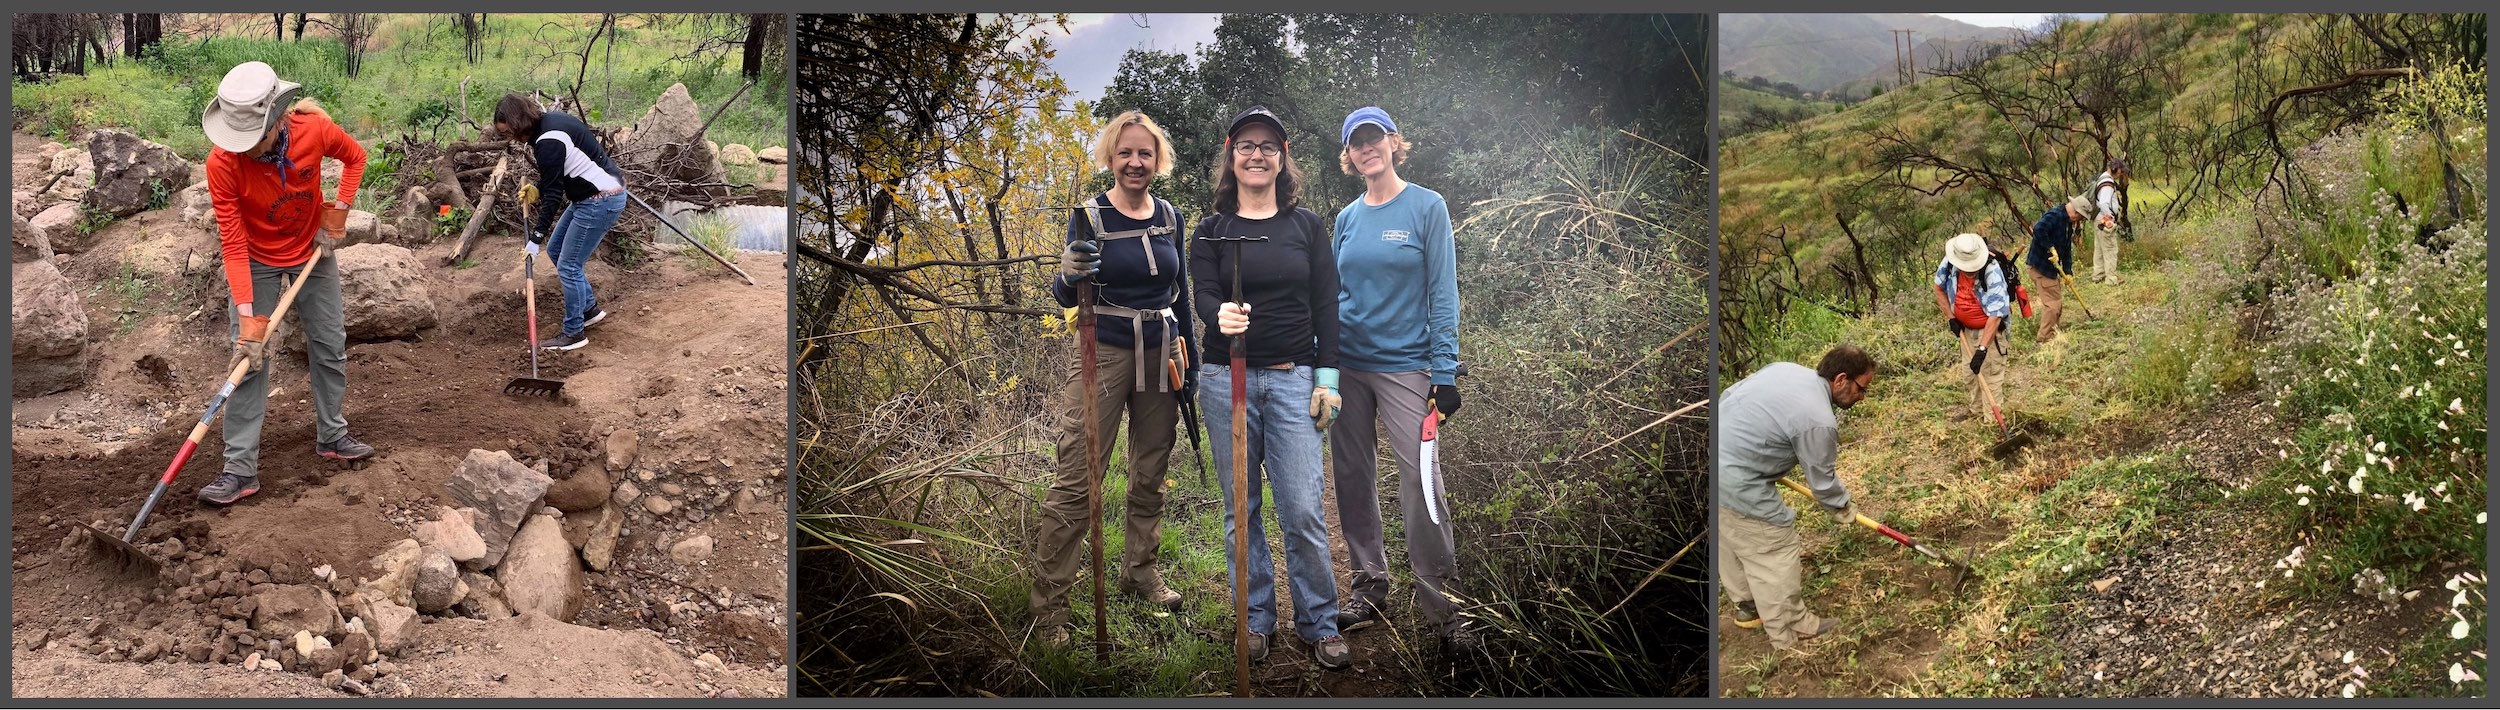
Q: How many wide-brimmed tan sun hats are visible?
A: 3